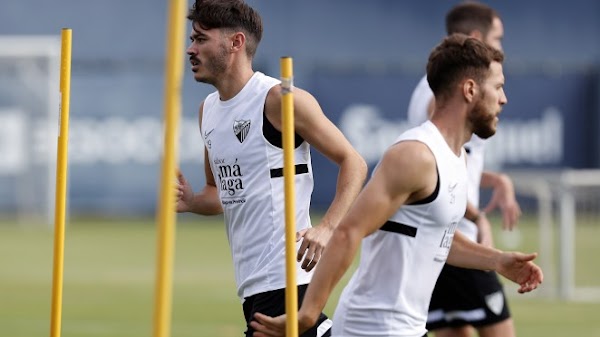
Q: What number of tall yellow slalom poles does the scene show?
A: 3